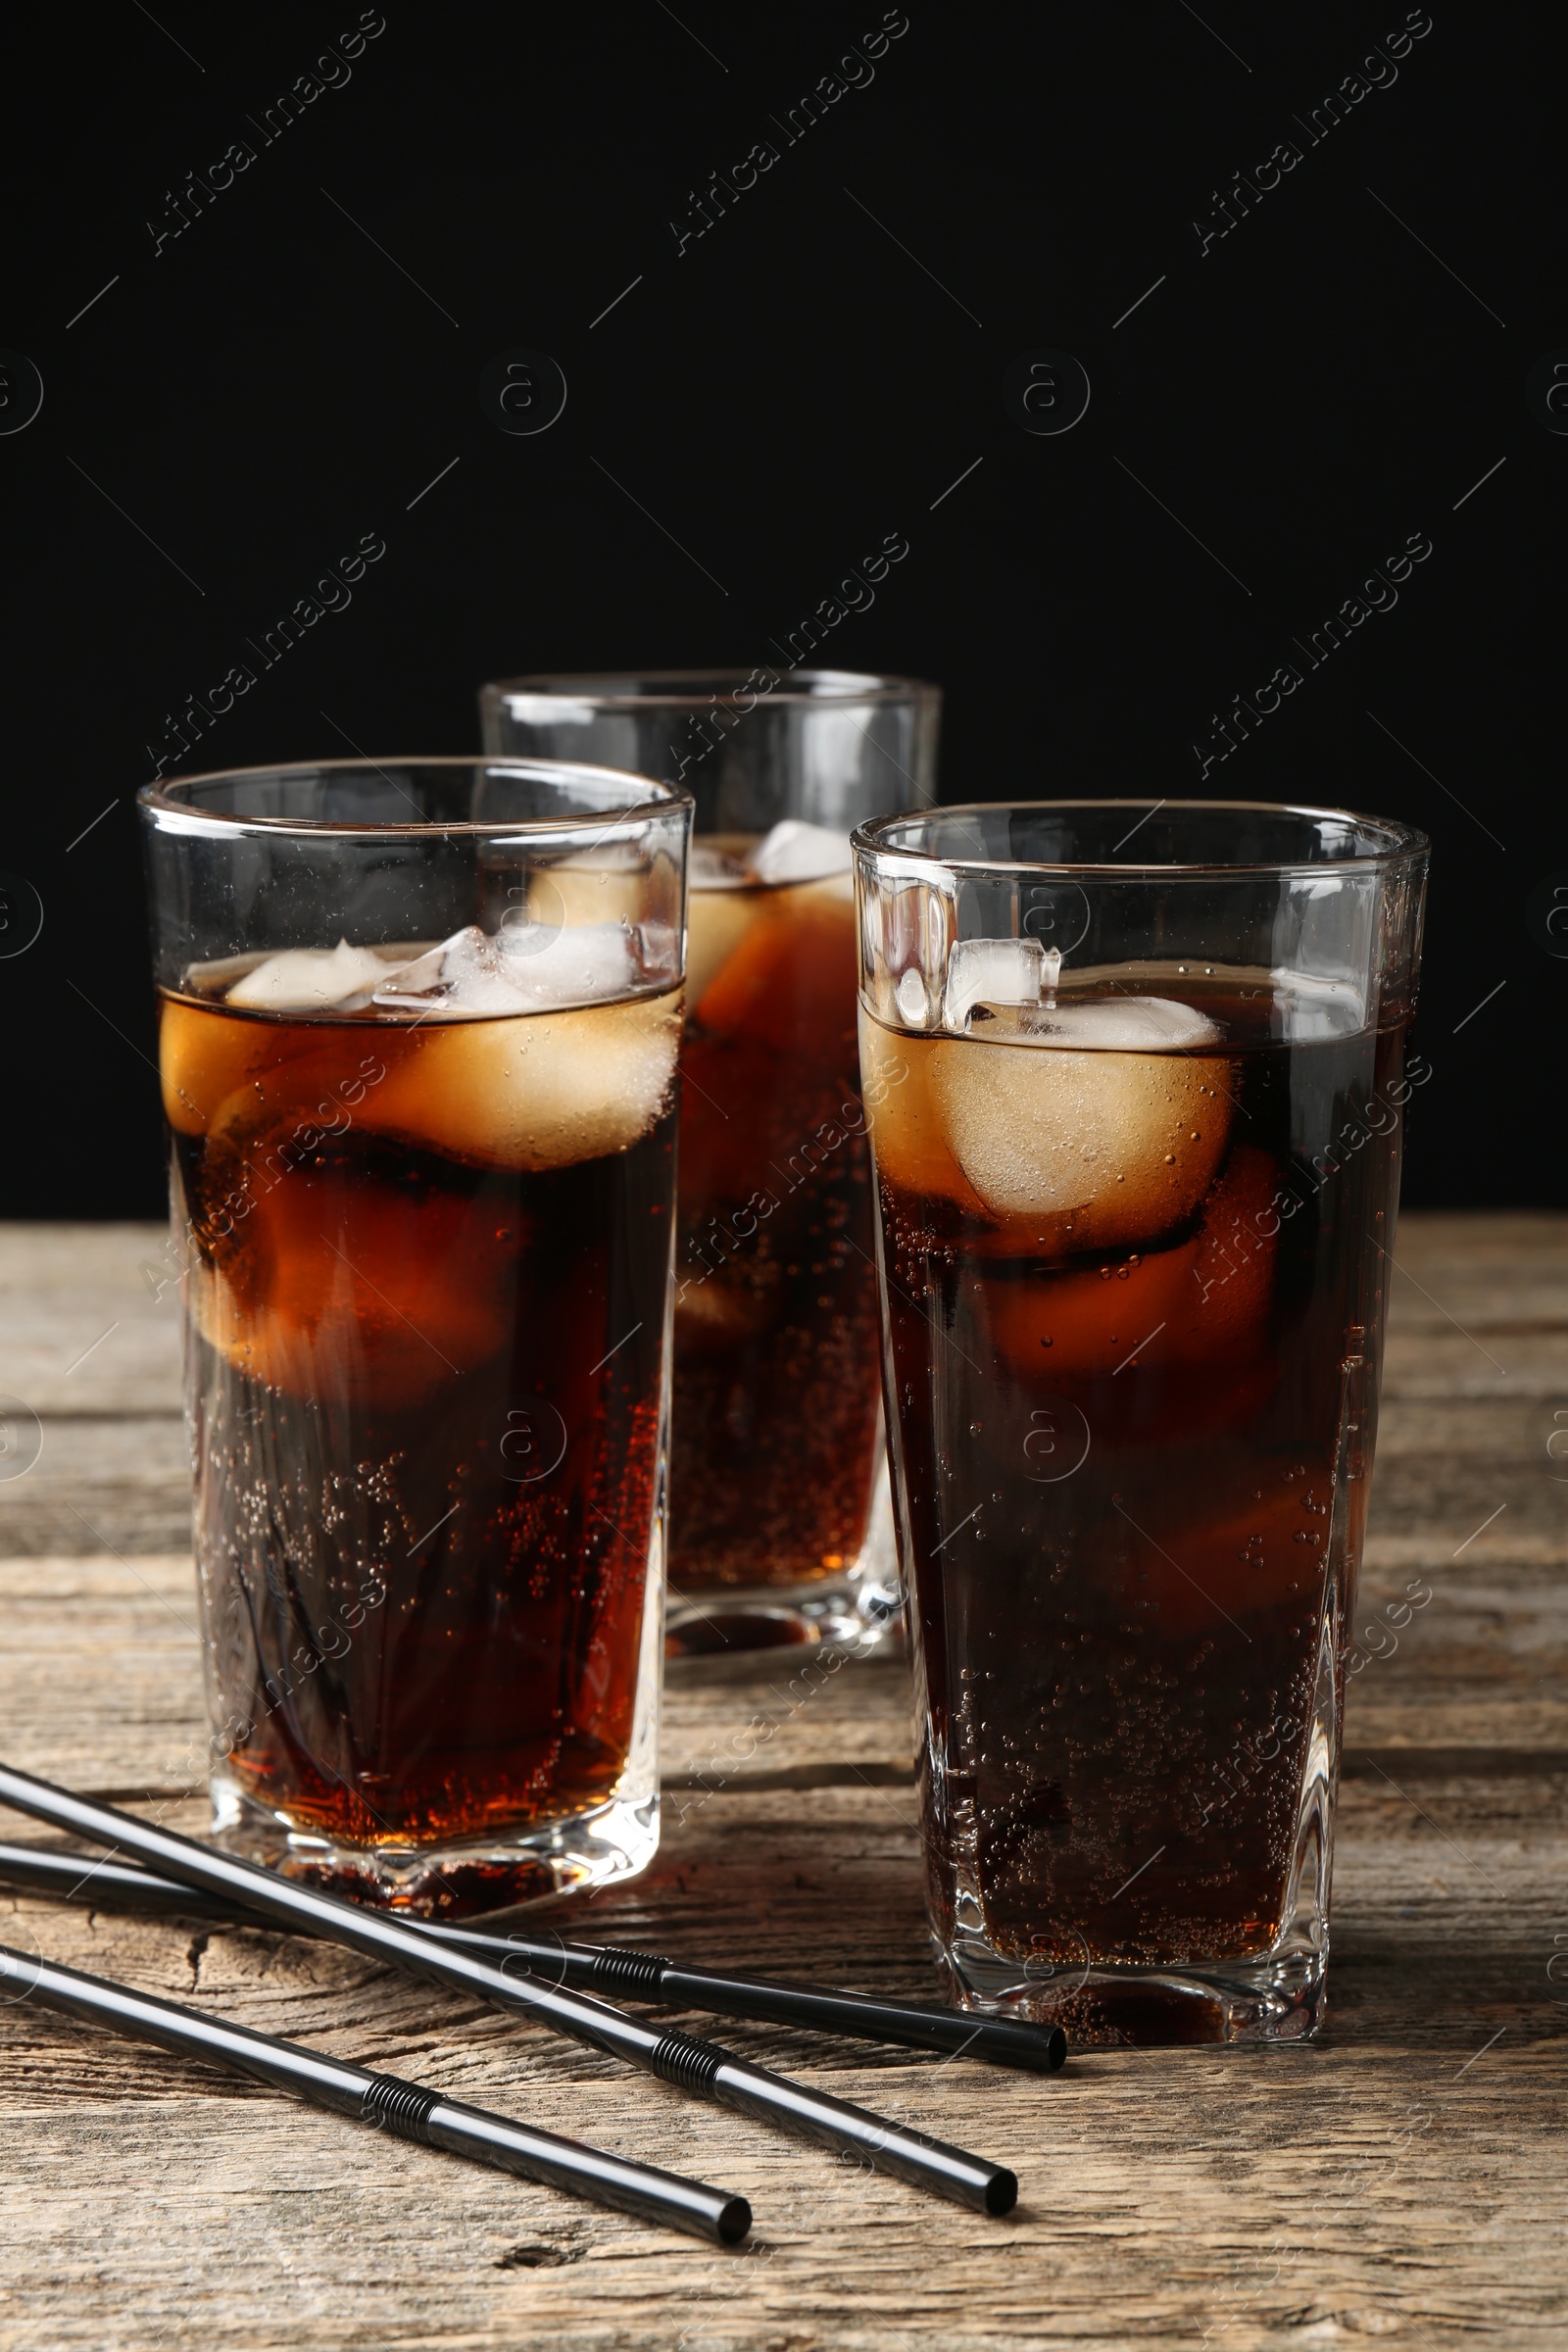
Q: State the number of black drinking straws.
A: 3